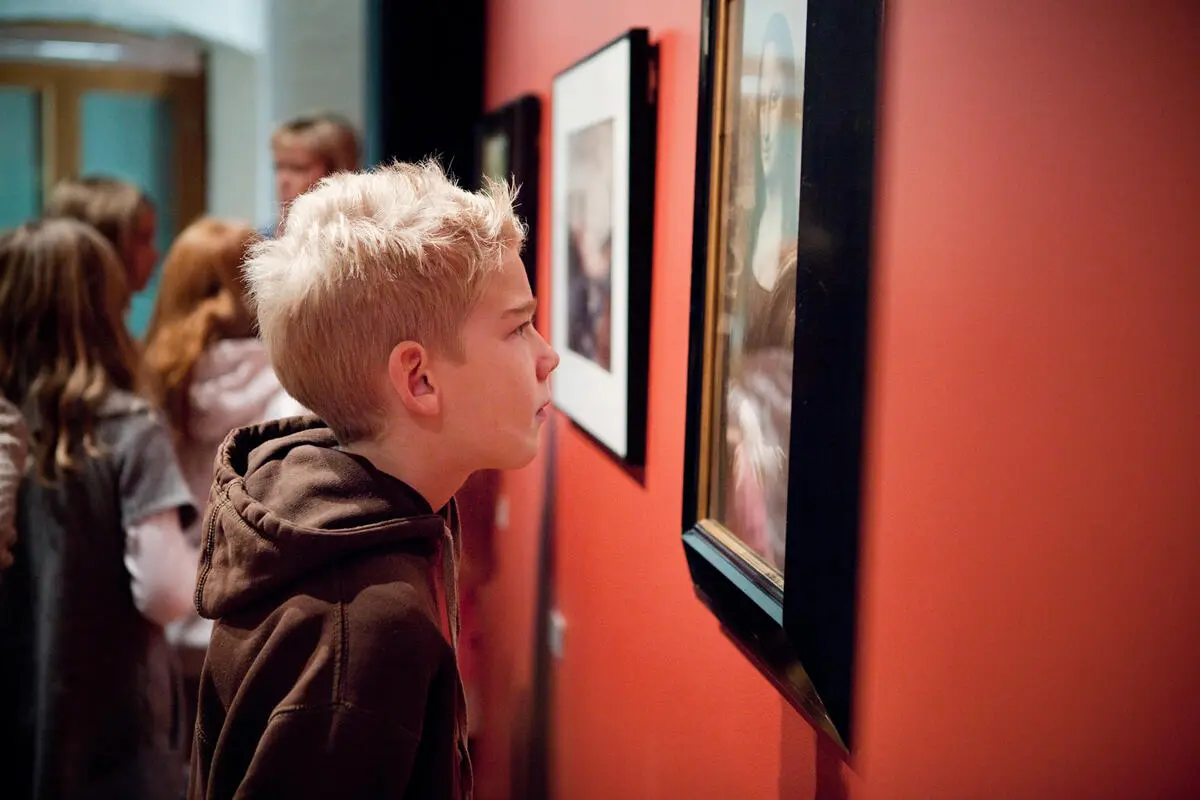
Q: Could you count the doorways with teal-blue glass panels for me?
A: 1